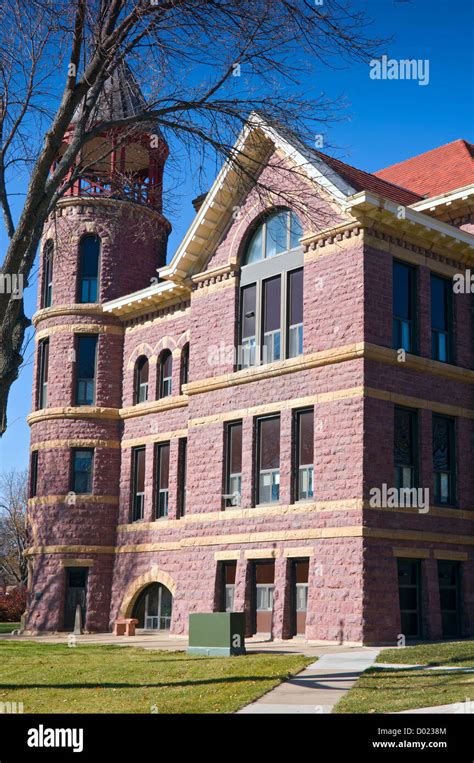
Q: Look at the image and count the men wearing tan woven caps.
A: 0